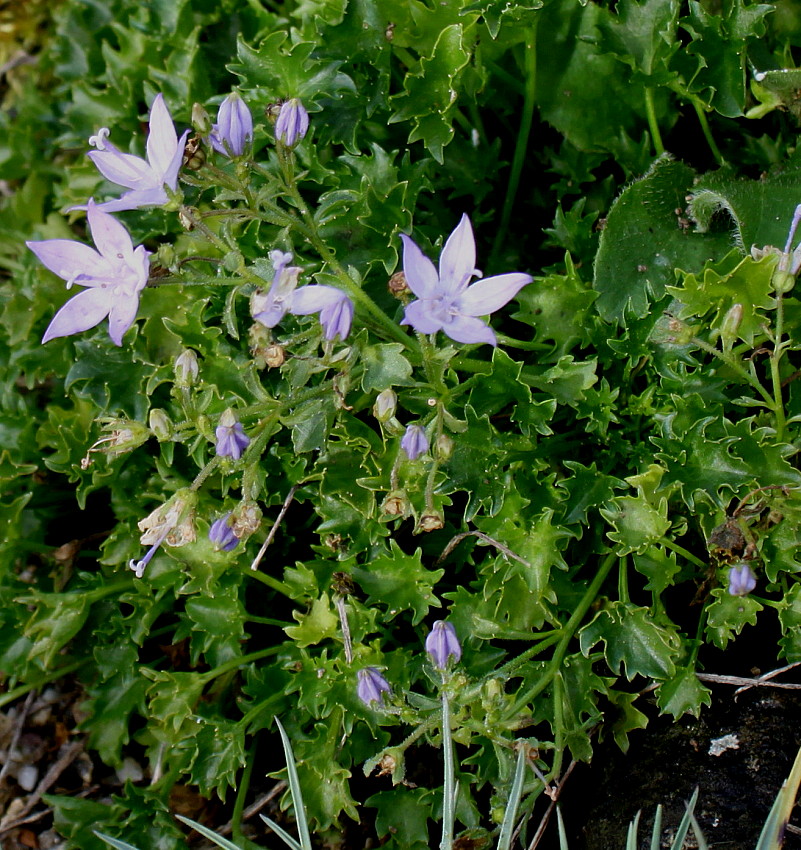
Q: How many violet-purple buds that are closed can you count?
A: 9